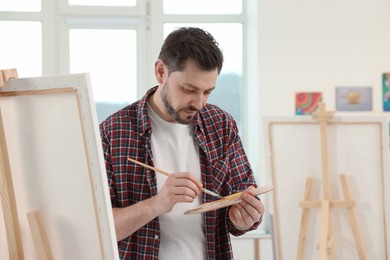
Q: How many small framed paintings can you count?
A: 3